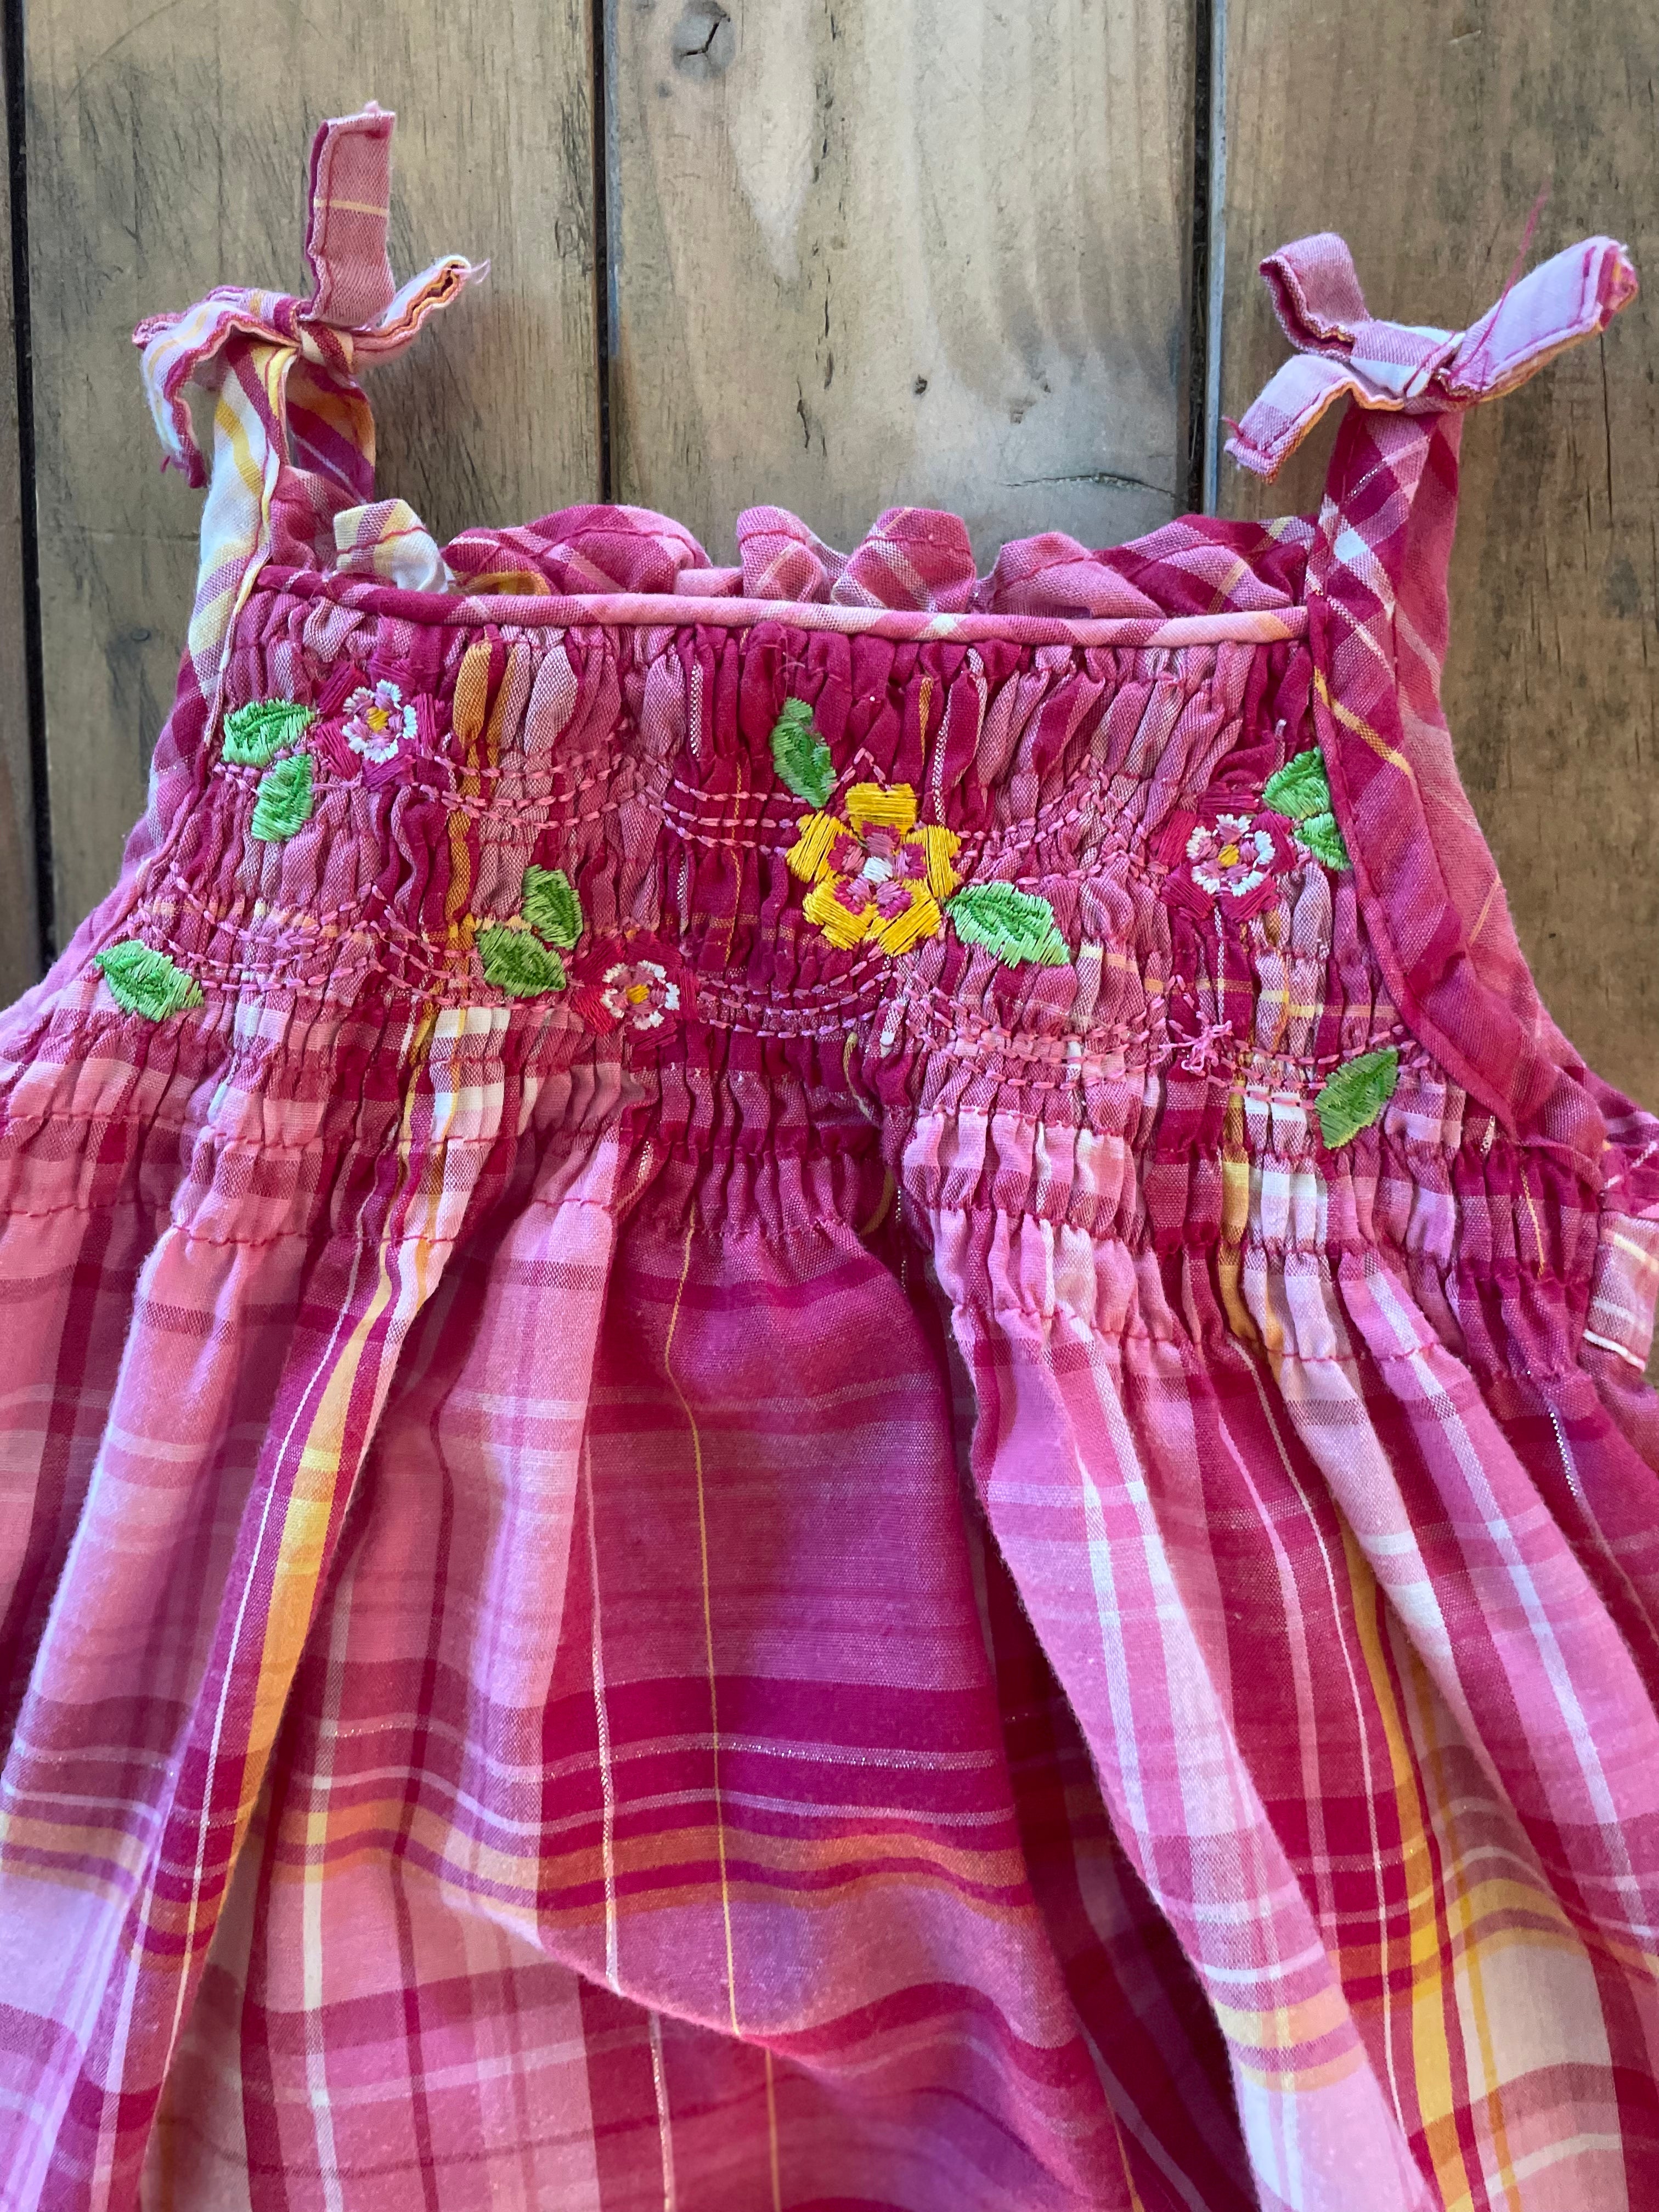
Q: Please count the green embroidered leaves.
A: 10